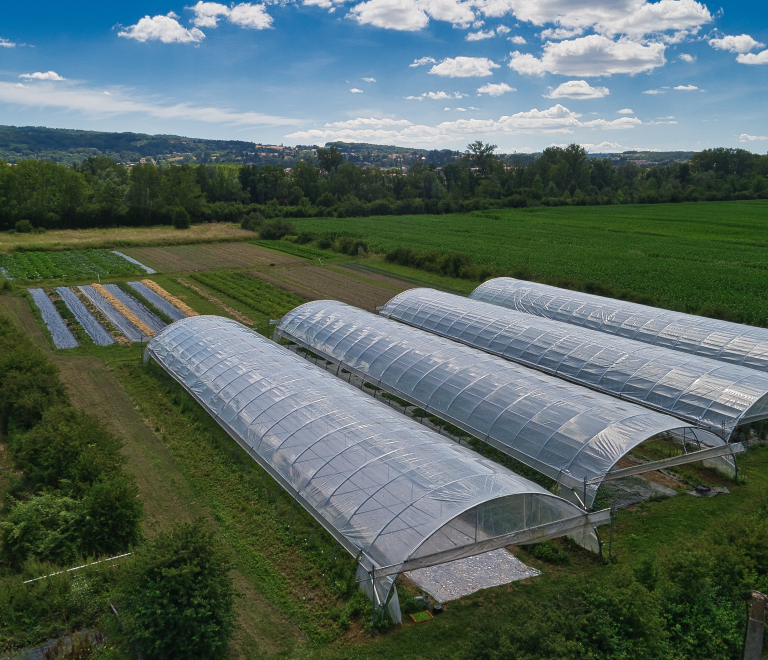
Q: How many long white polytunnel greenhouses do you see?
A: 4